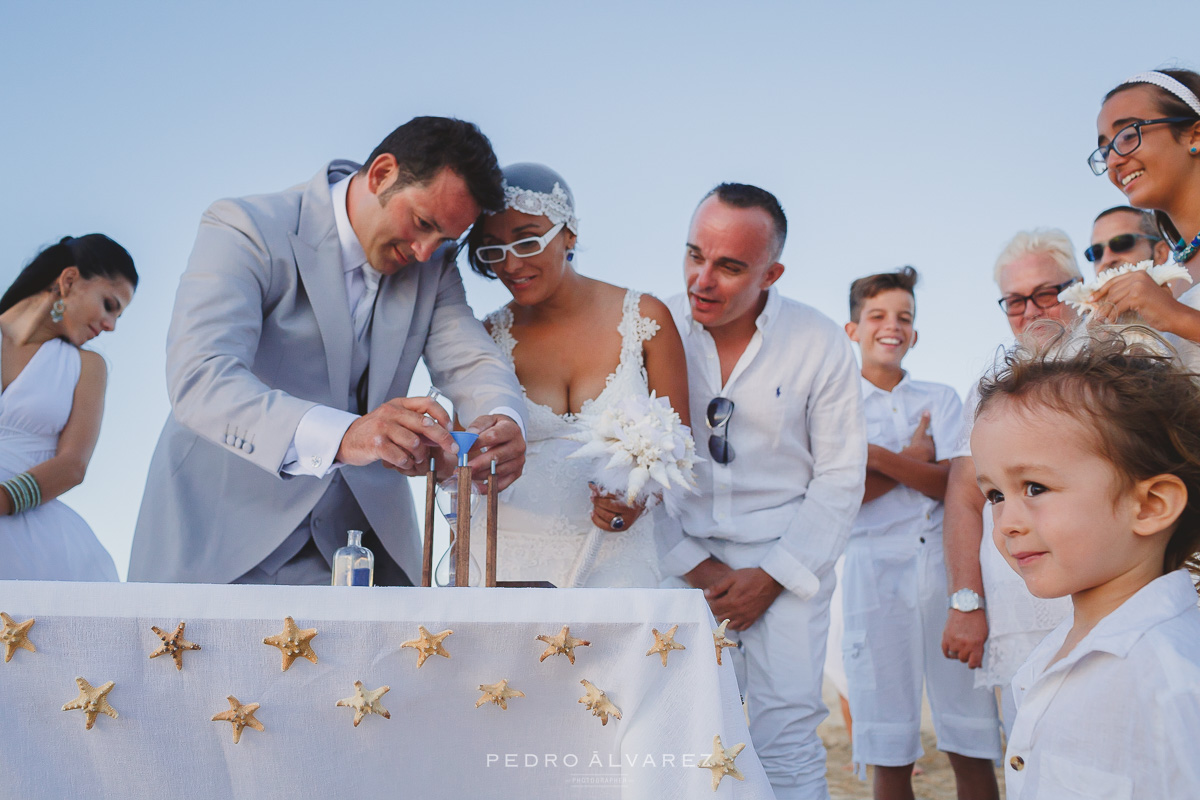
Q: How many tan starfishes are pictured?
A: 13